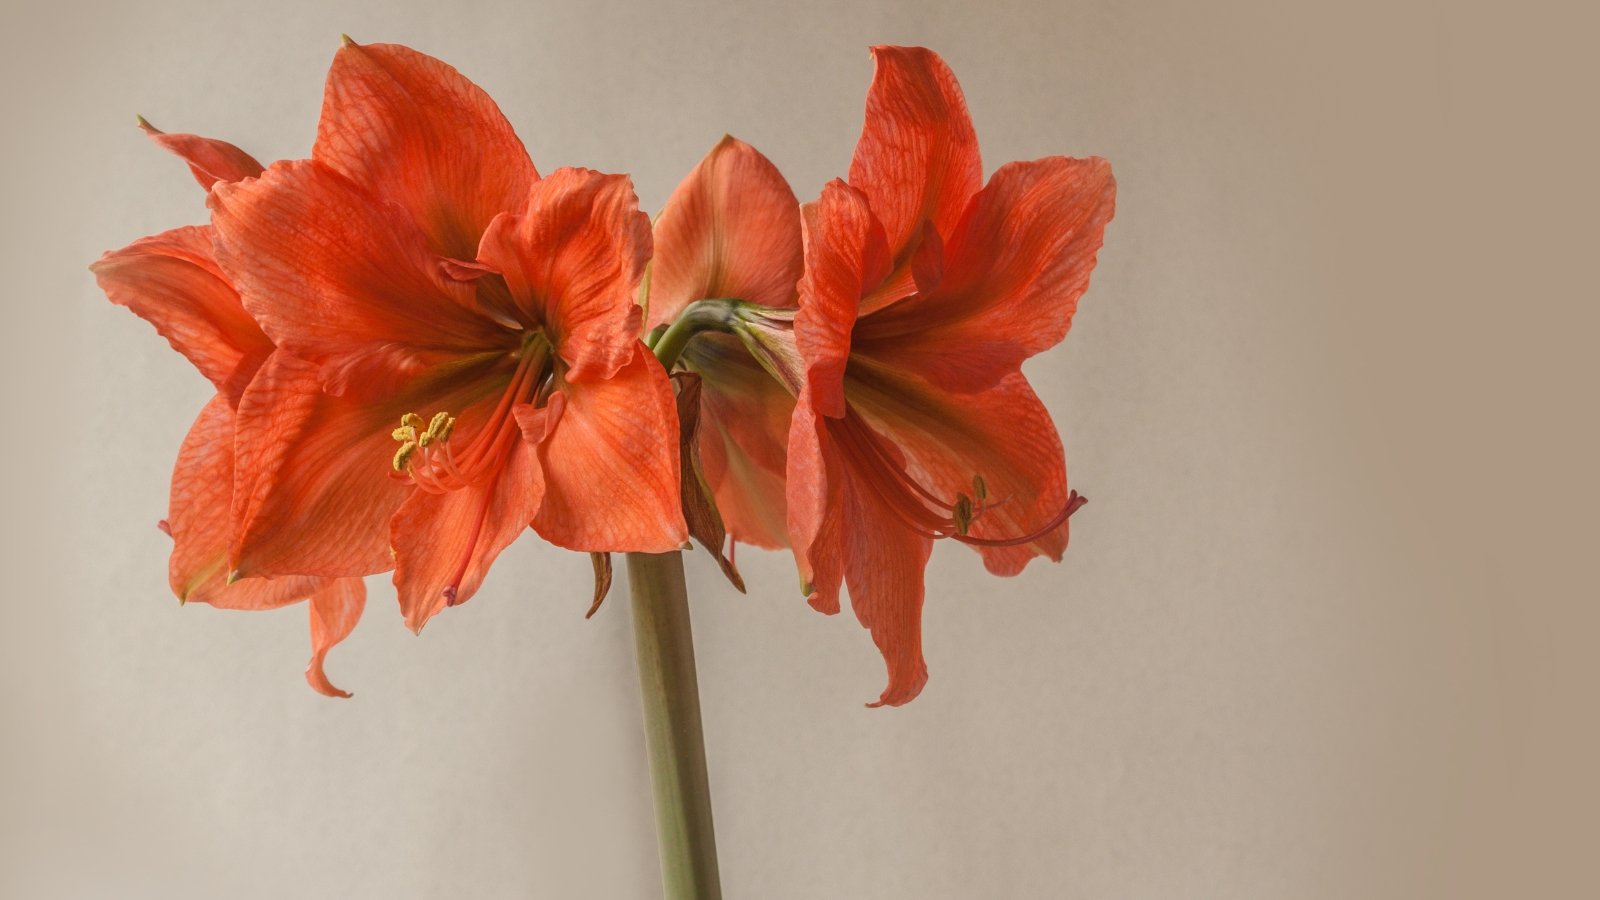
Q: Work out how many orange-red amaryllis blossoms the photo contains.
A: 4